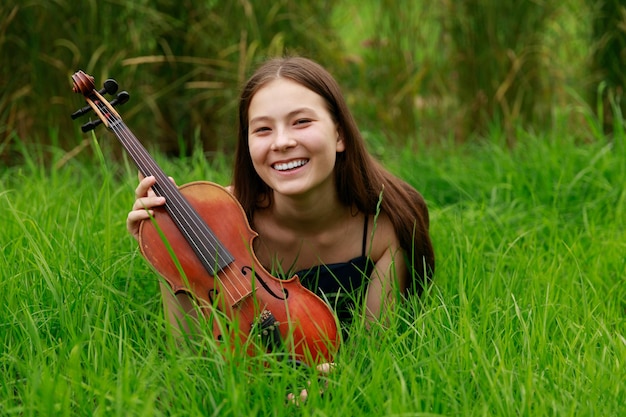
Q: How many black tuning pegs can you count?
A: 4